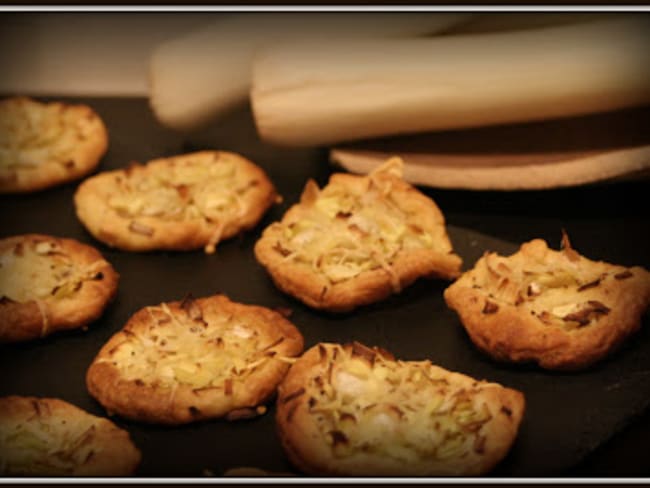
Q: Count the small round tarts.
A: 8